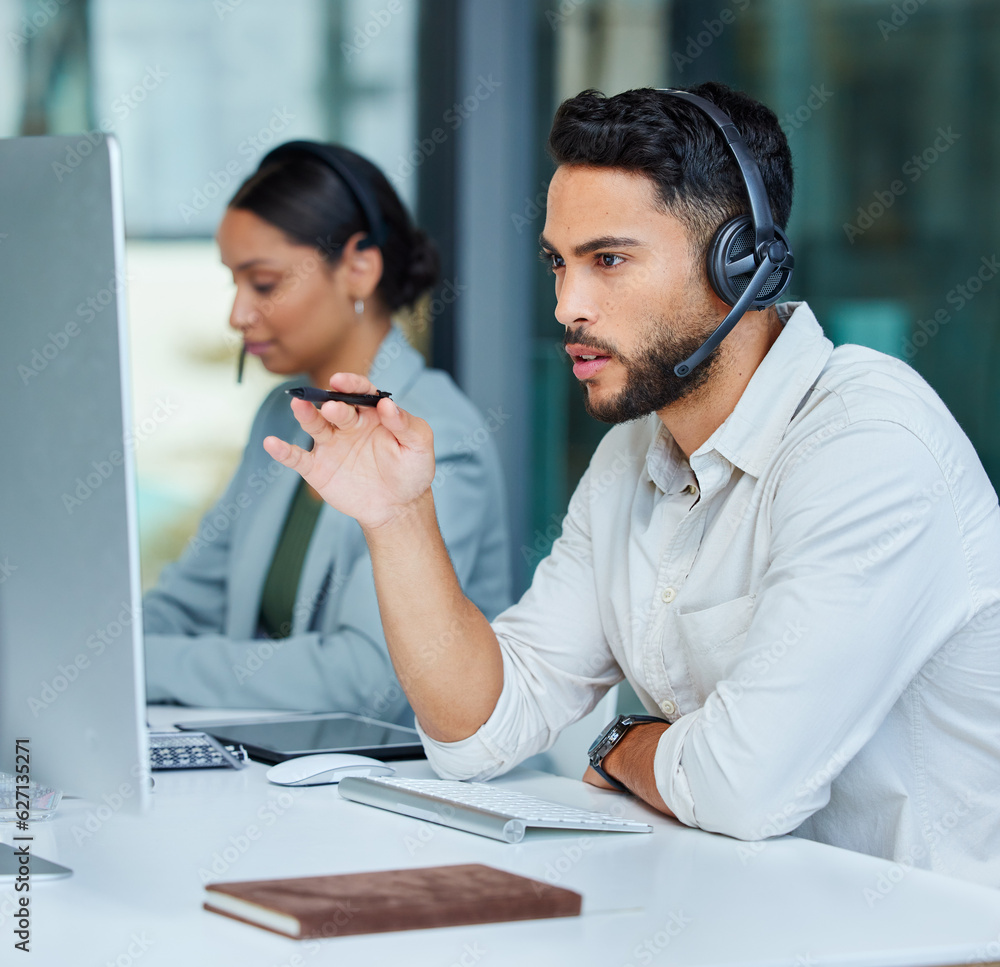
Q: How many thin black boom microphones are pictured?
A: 2